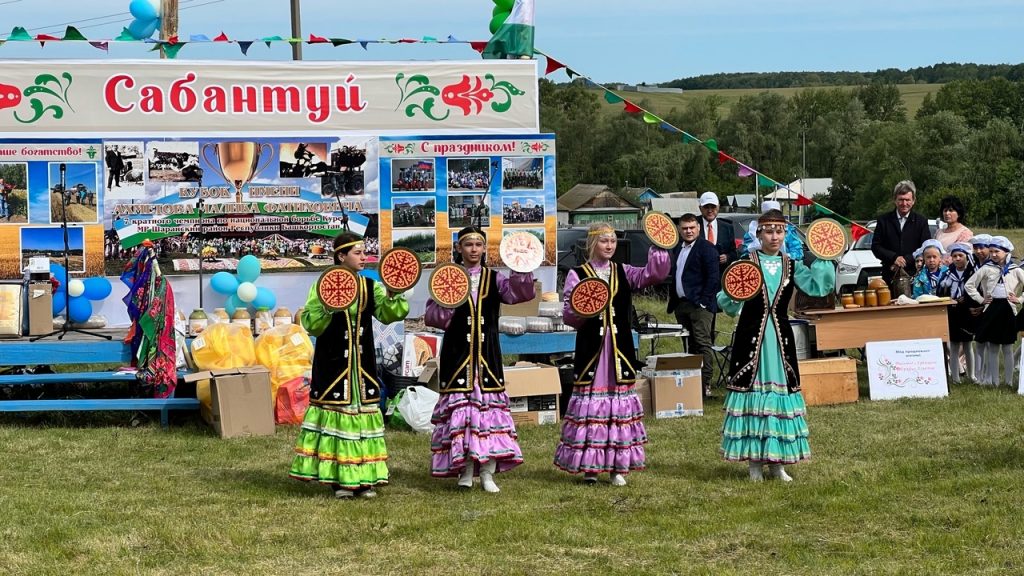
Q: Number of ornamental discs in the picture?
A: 8